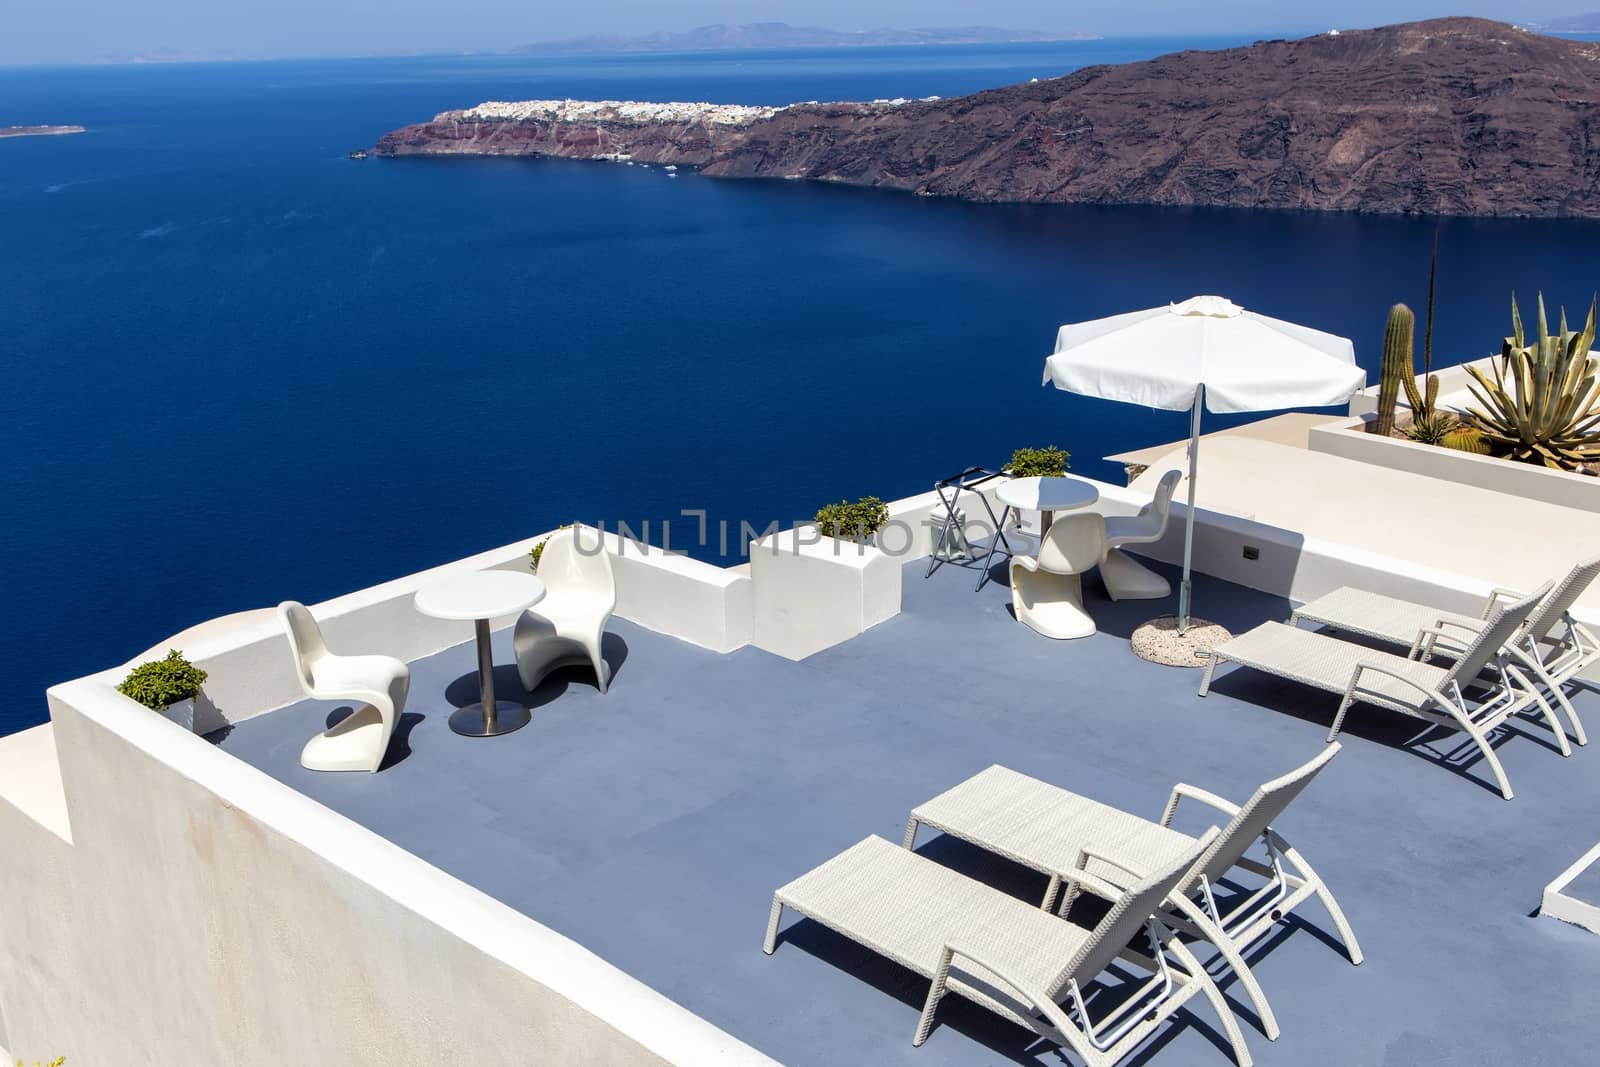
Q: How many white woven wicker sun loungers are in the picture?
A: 4